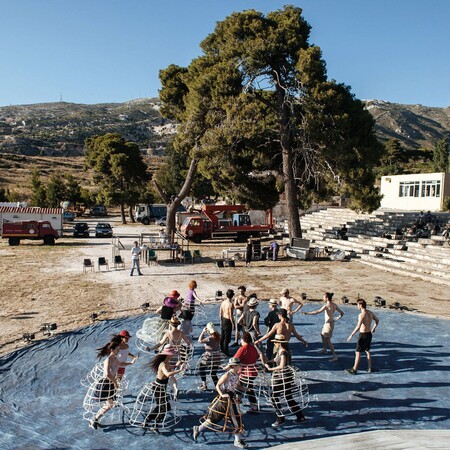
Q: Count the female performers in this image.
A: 11